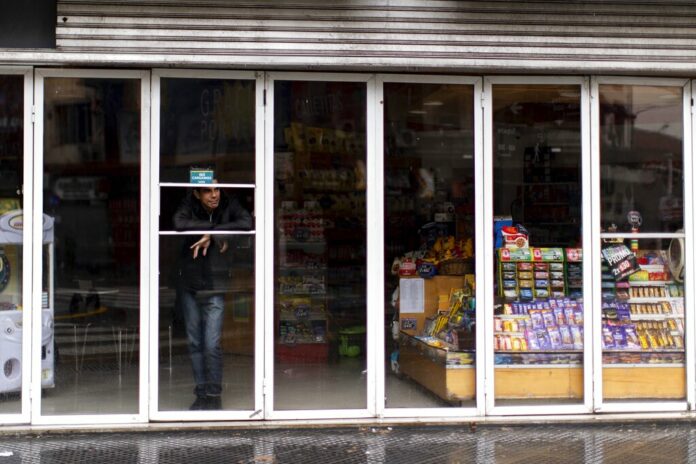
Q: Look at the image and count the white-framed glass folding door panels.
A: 7